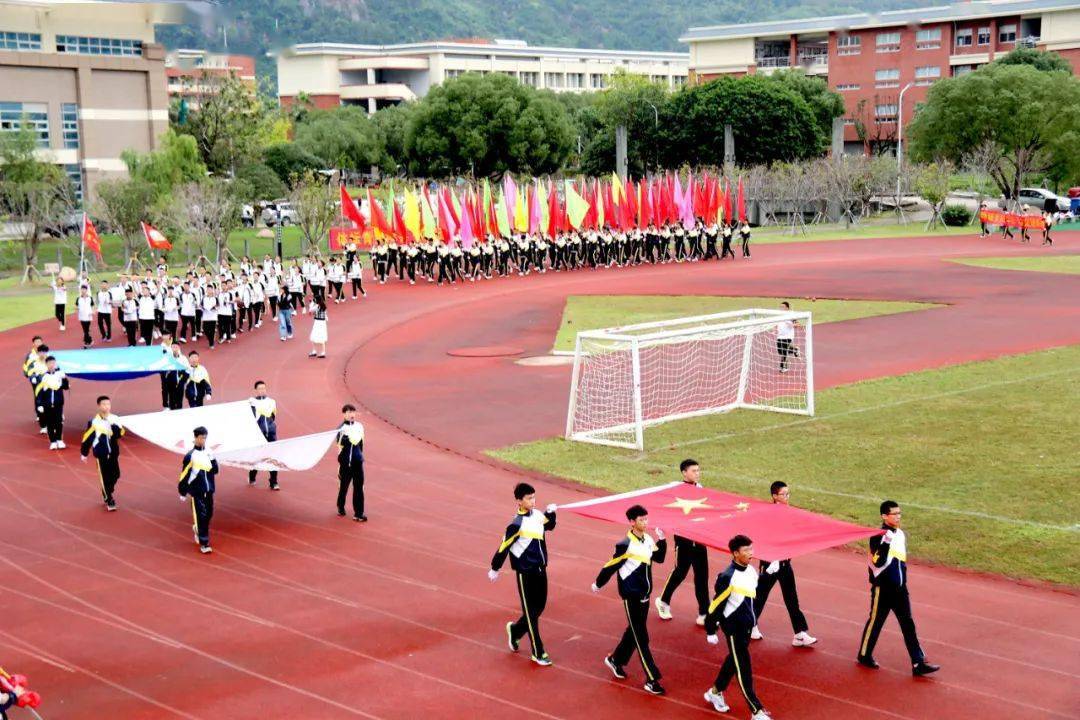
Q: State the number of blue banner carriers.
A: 6